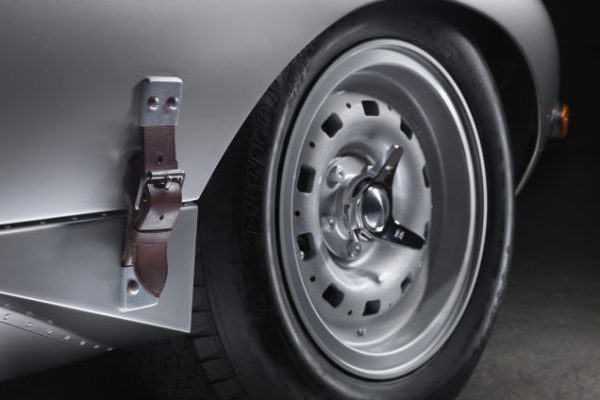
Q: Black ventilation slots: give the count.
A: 10